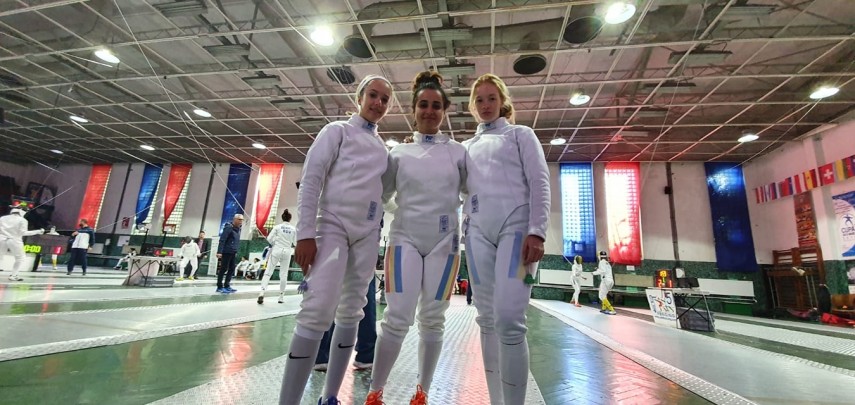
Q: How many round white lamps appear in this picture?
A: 13